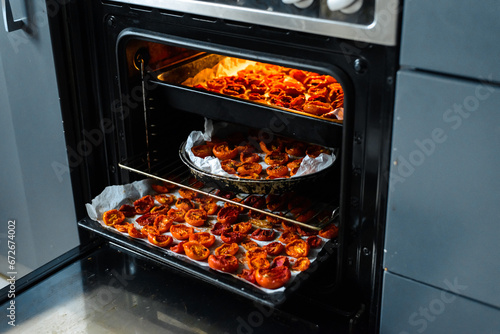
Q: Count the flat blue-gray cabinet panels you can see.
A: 4